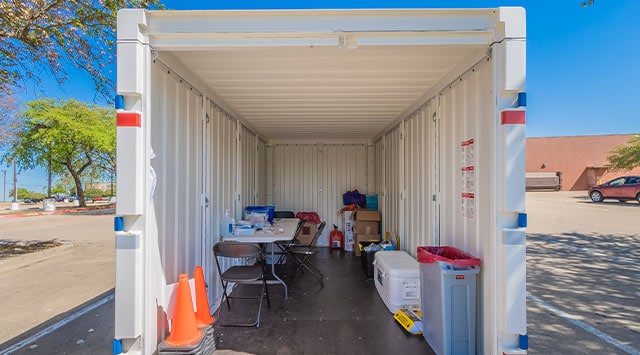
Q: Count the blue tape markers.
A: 6